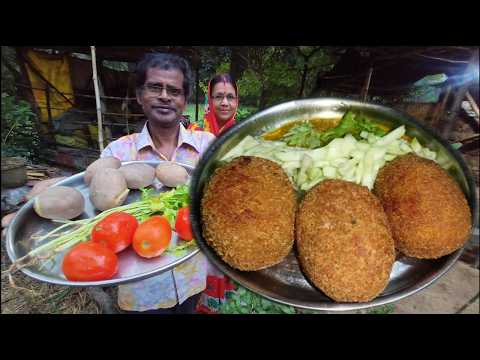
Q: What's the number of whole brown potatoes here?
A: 5